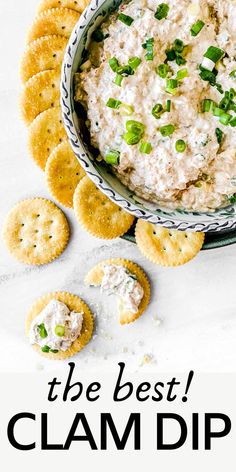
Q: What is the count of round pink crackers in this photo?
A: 0